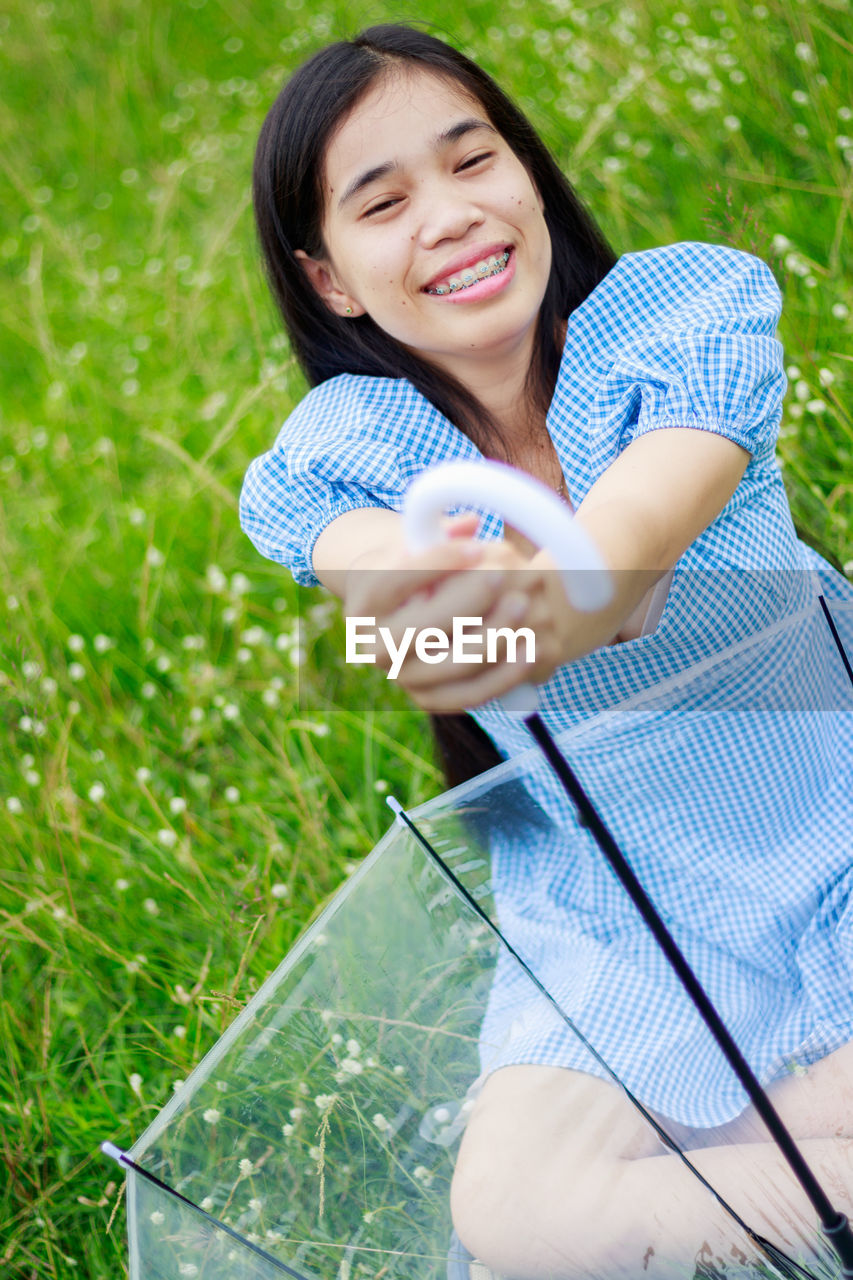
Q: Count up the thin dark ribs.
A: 3